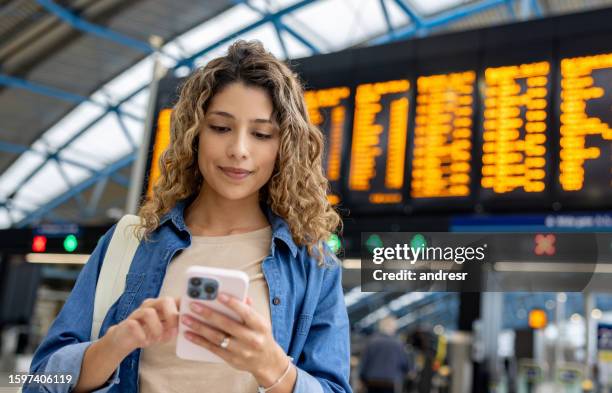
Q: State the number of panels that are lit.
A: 6